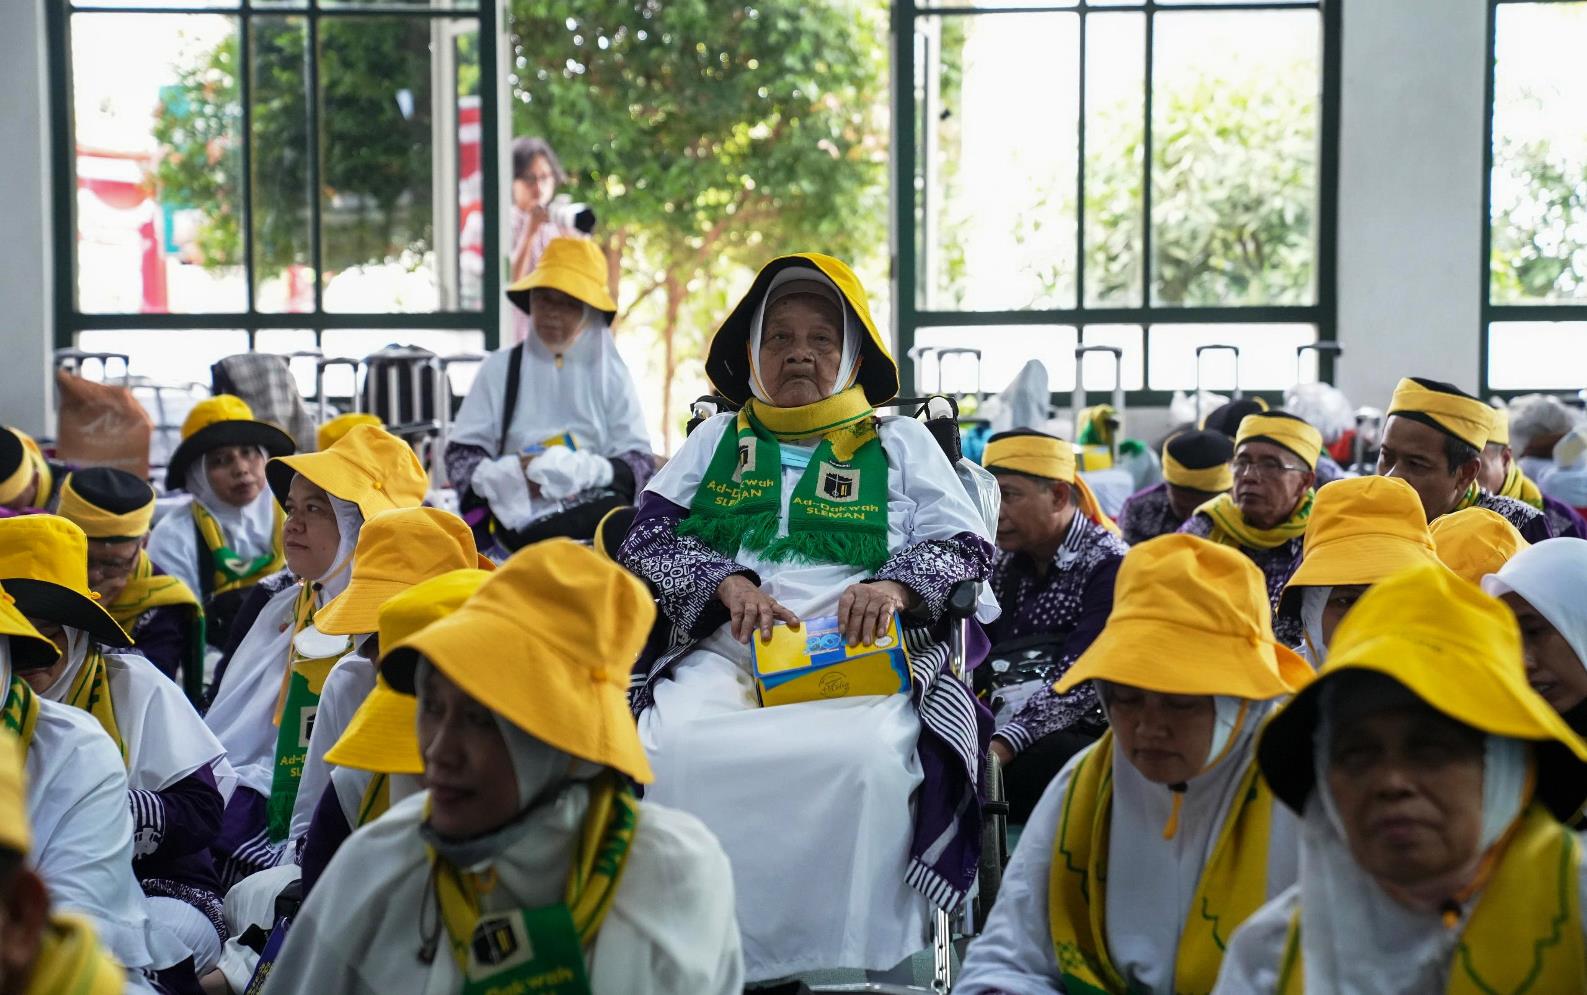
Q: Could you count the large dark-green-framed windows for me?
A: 3